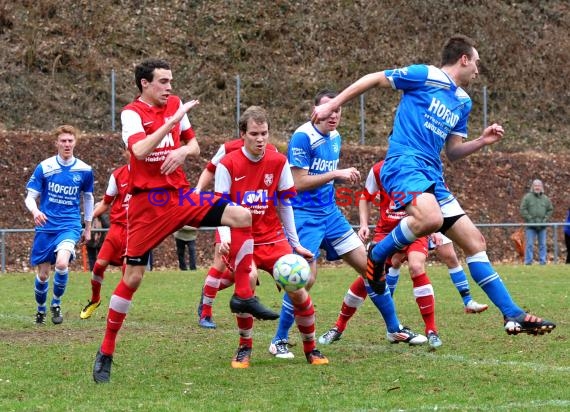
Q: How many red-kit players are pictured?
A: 5